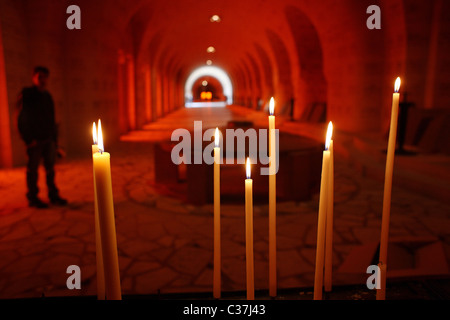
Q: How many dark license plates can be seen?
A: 0